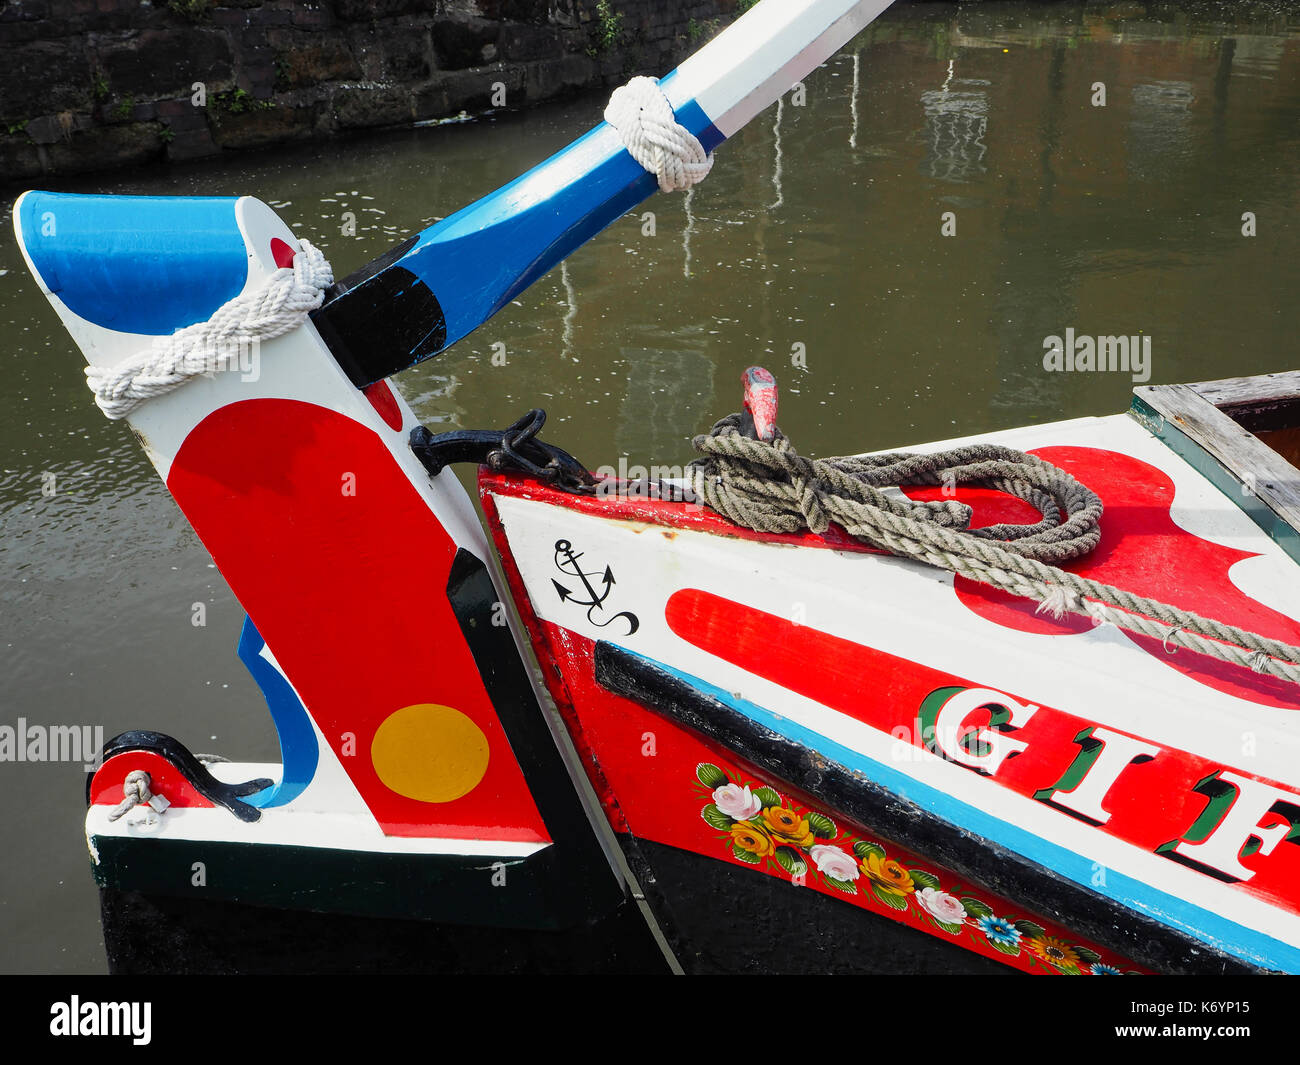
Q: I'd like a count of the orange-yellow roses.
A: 3